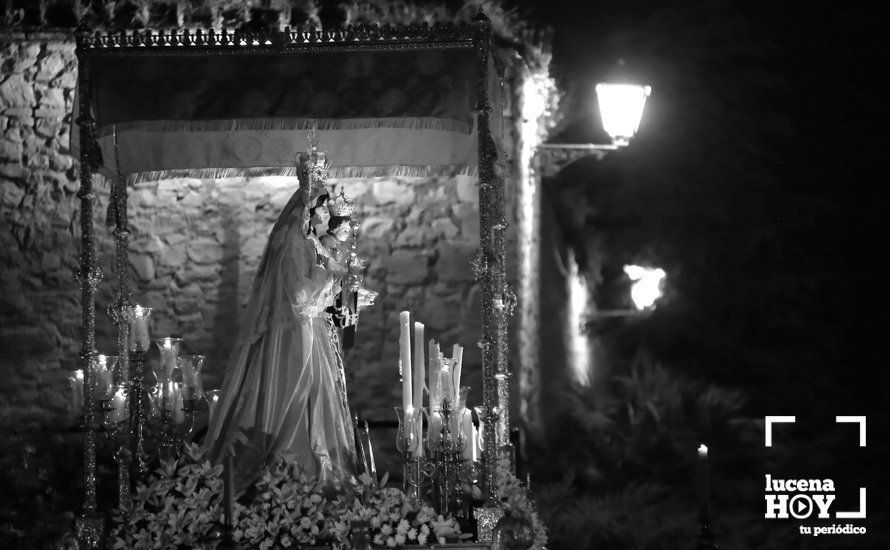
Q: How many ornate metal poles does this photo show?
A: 4